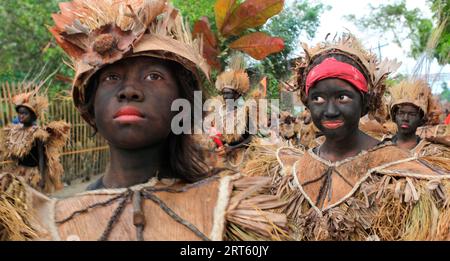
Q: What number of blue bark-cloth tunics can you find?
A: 0